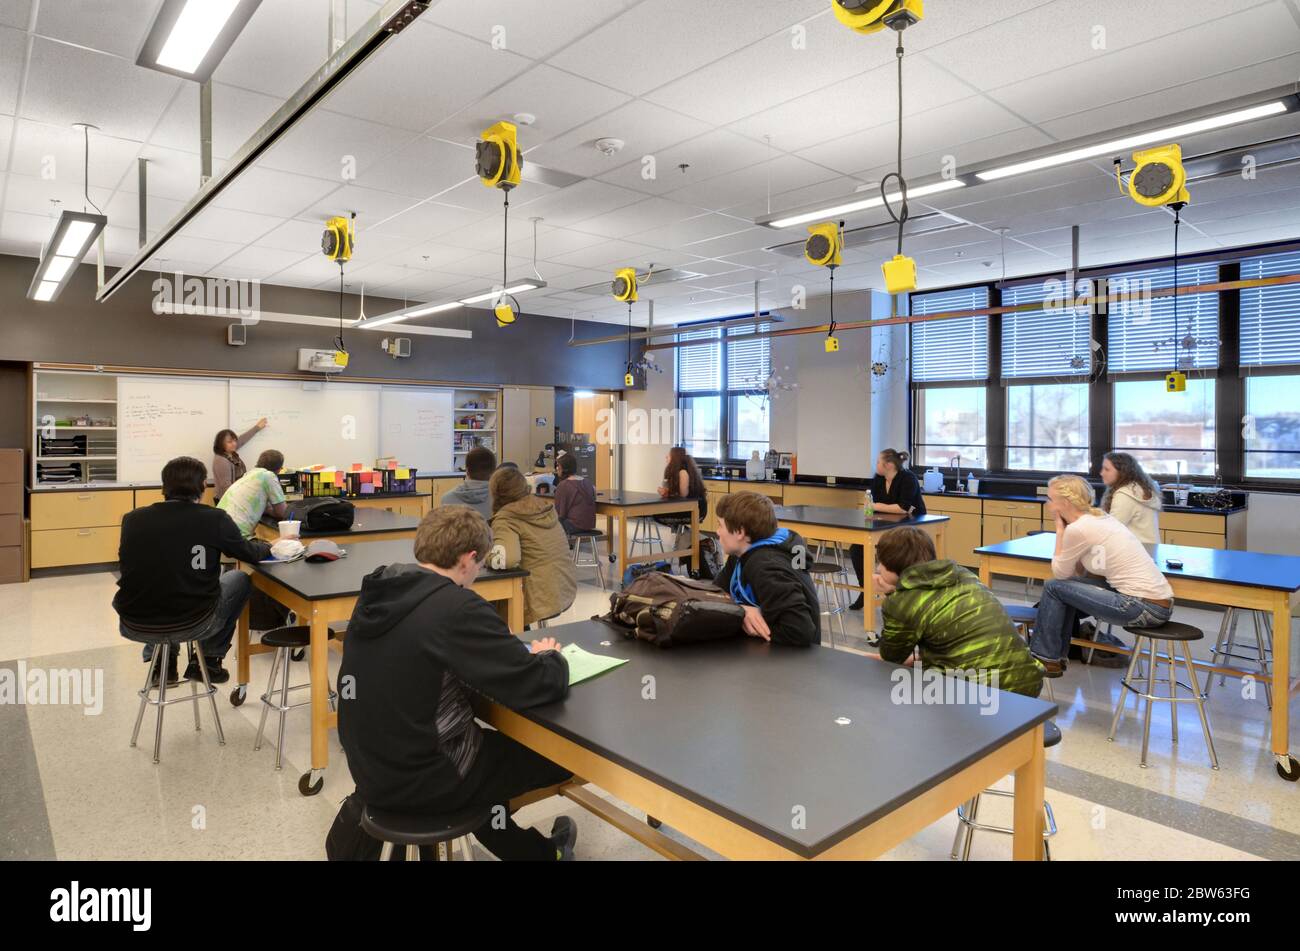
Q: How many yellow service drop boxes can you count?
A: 6